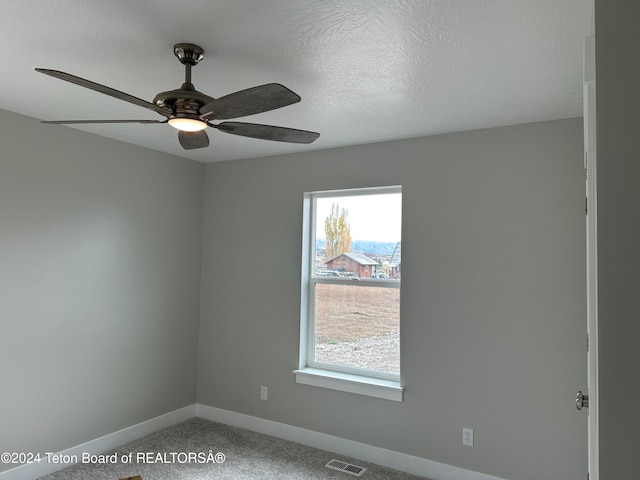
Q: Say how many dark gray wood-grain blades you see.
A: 5